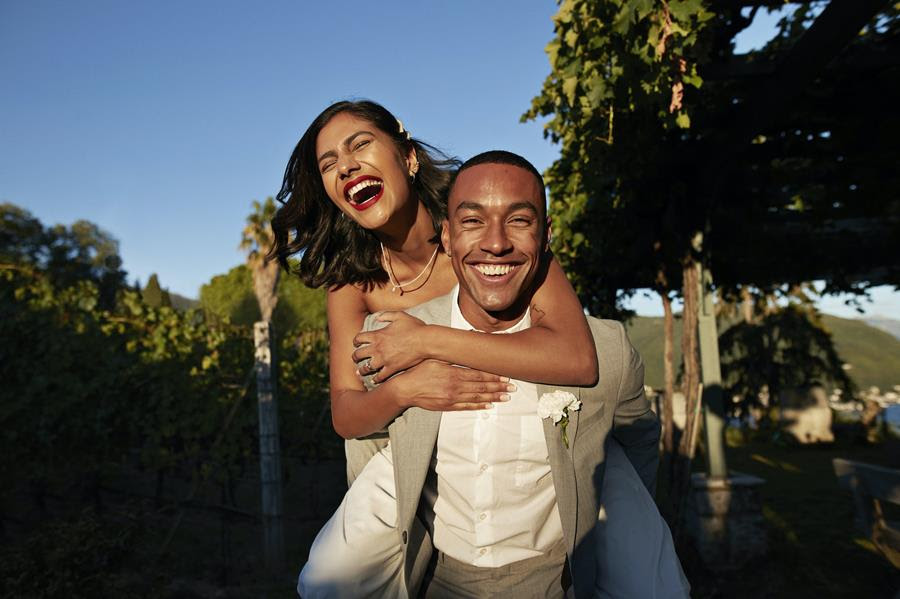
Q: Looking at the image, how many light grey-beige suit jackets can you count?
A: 1